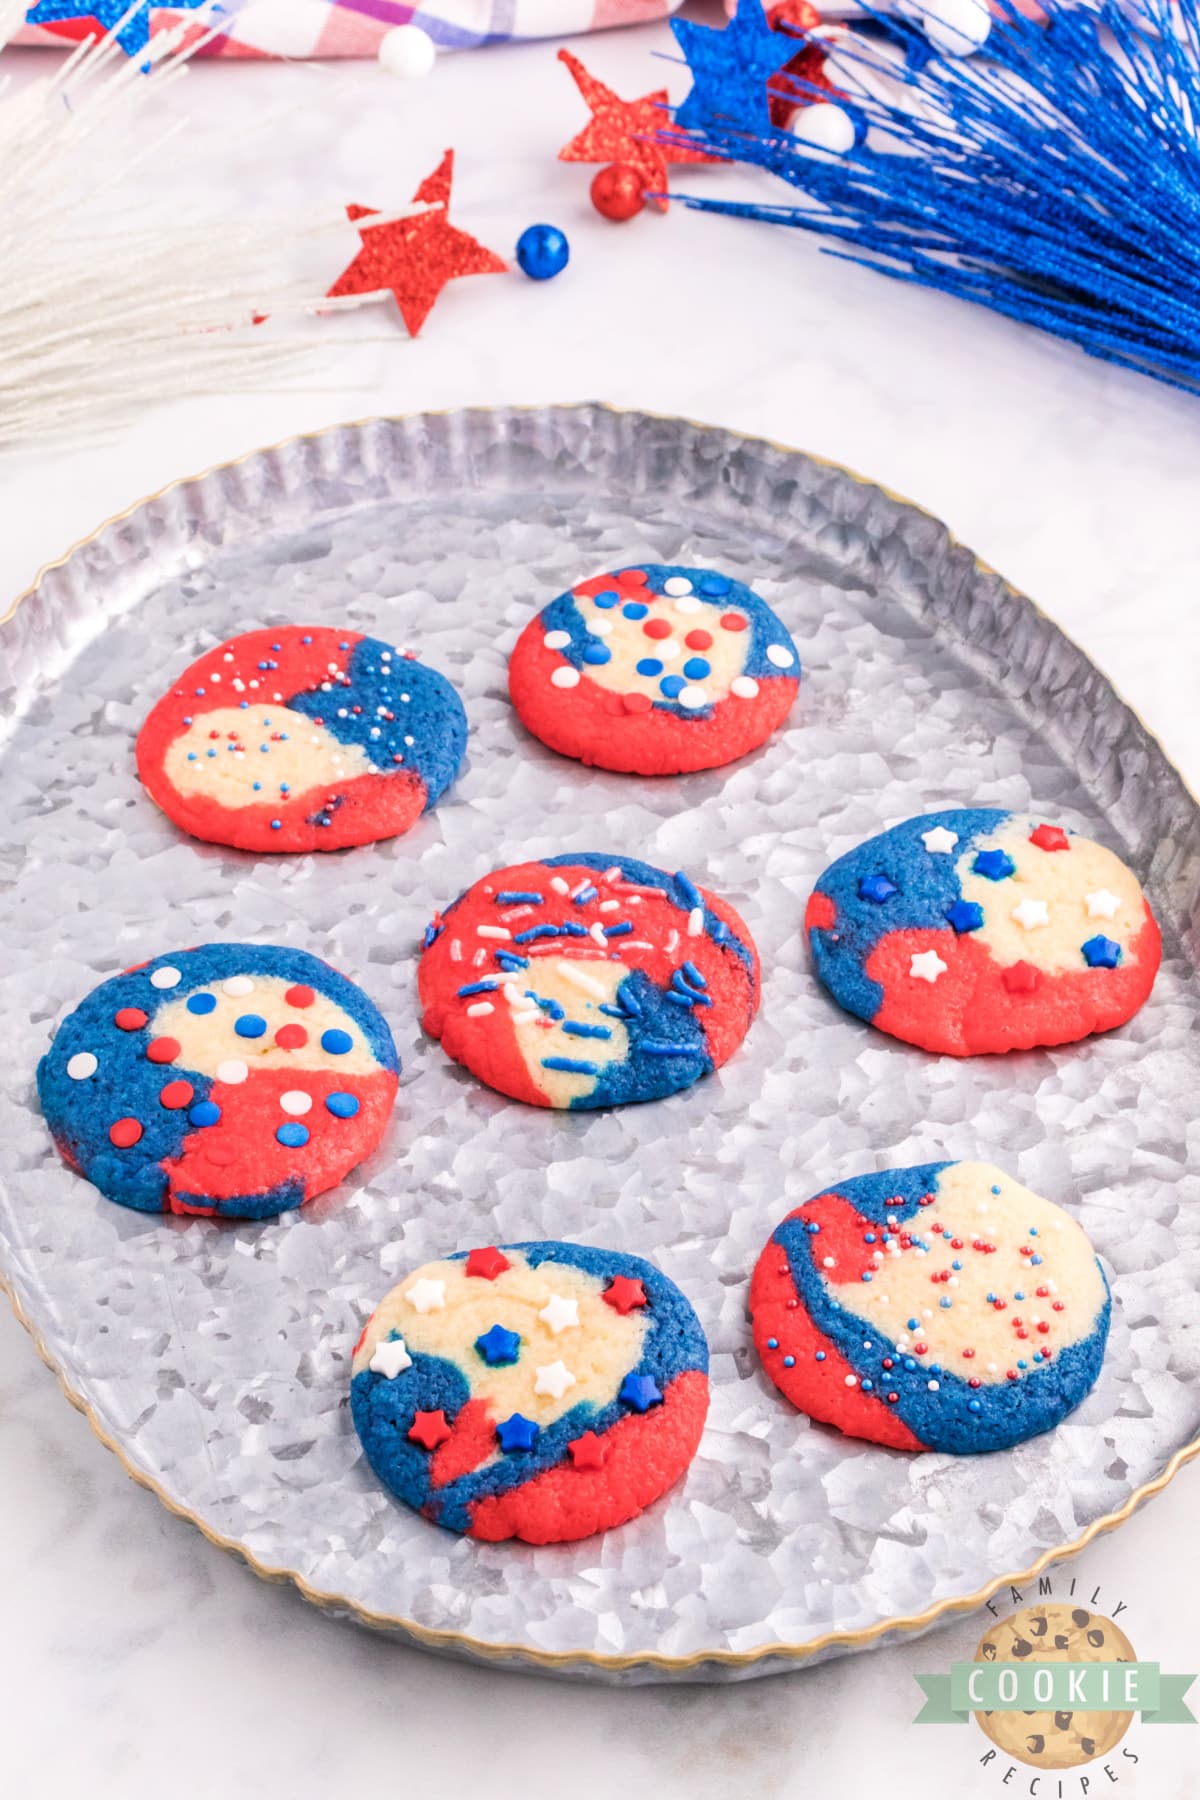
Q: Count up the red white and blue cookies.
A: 7